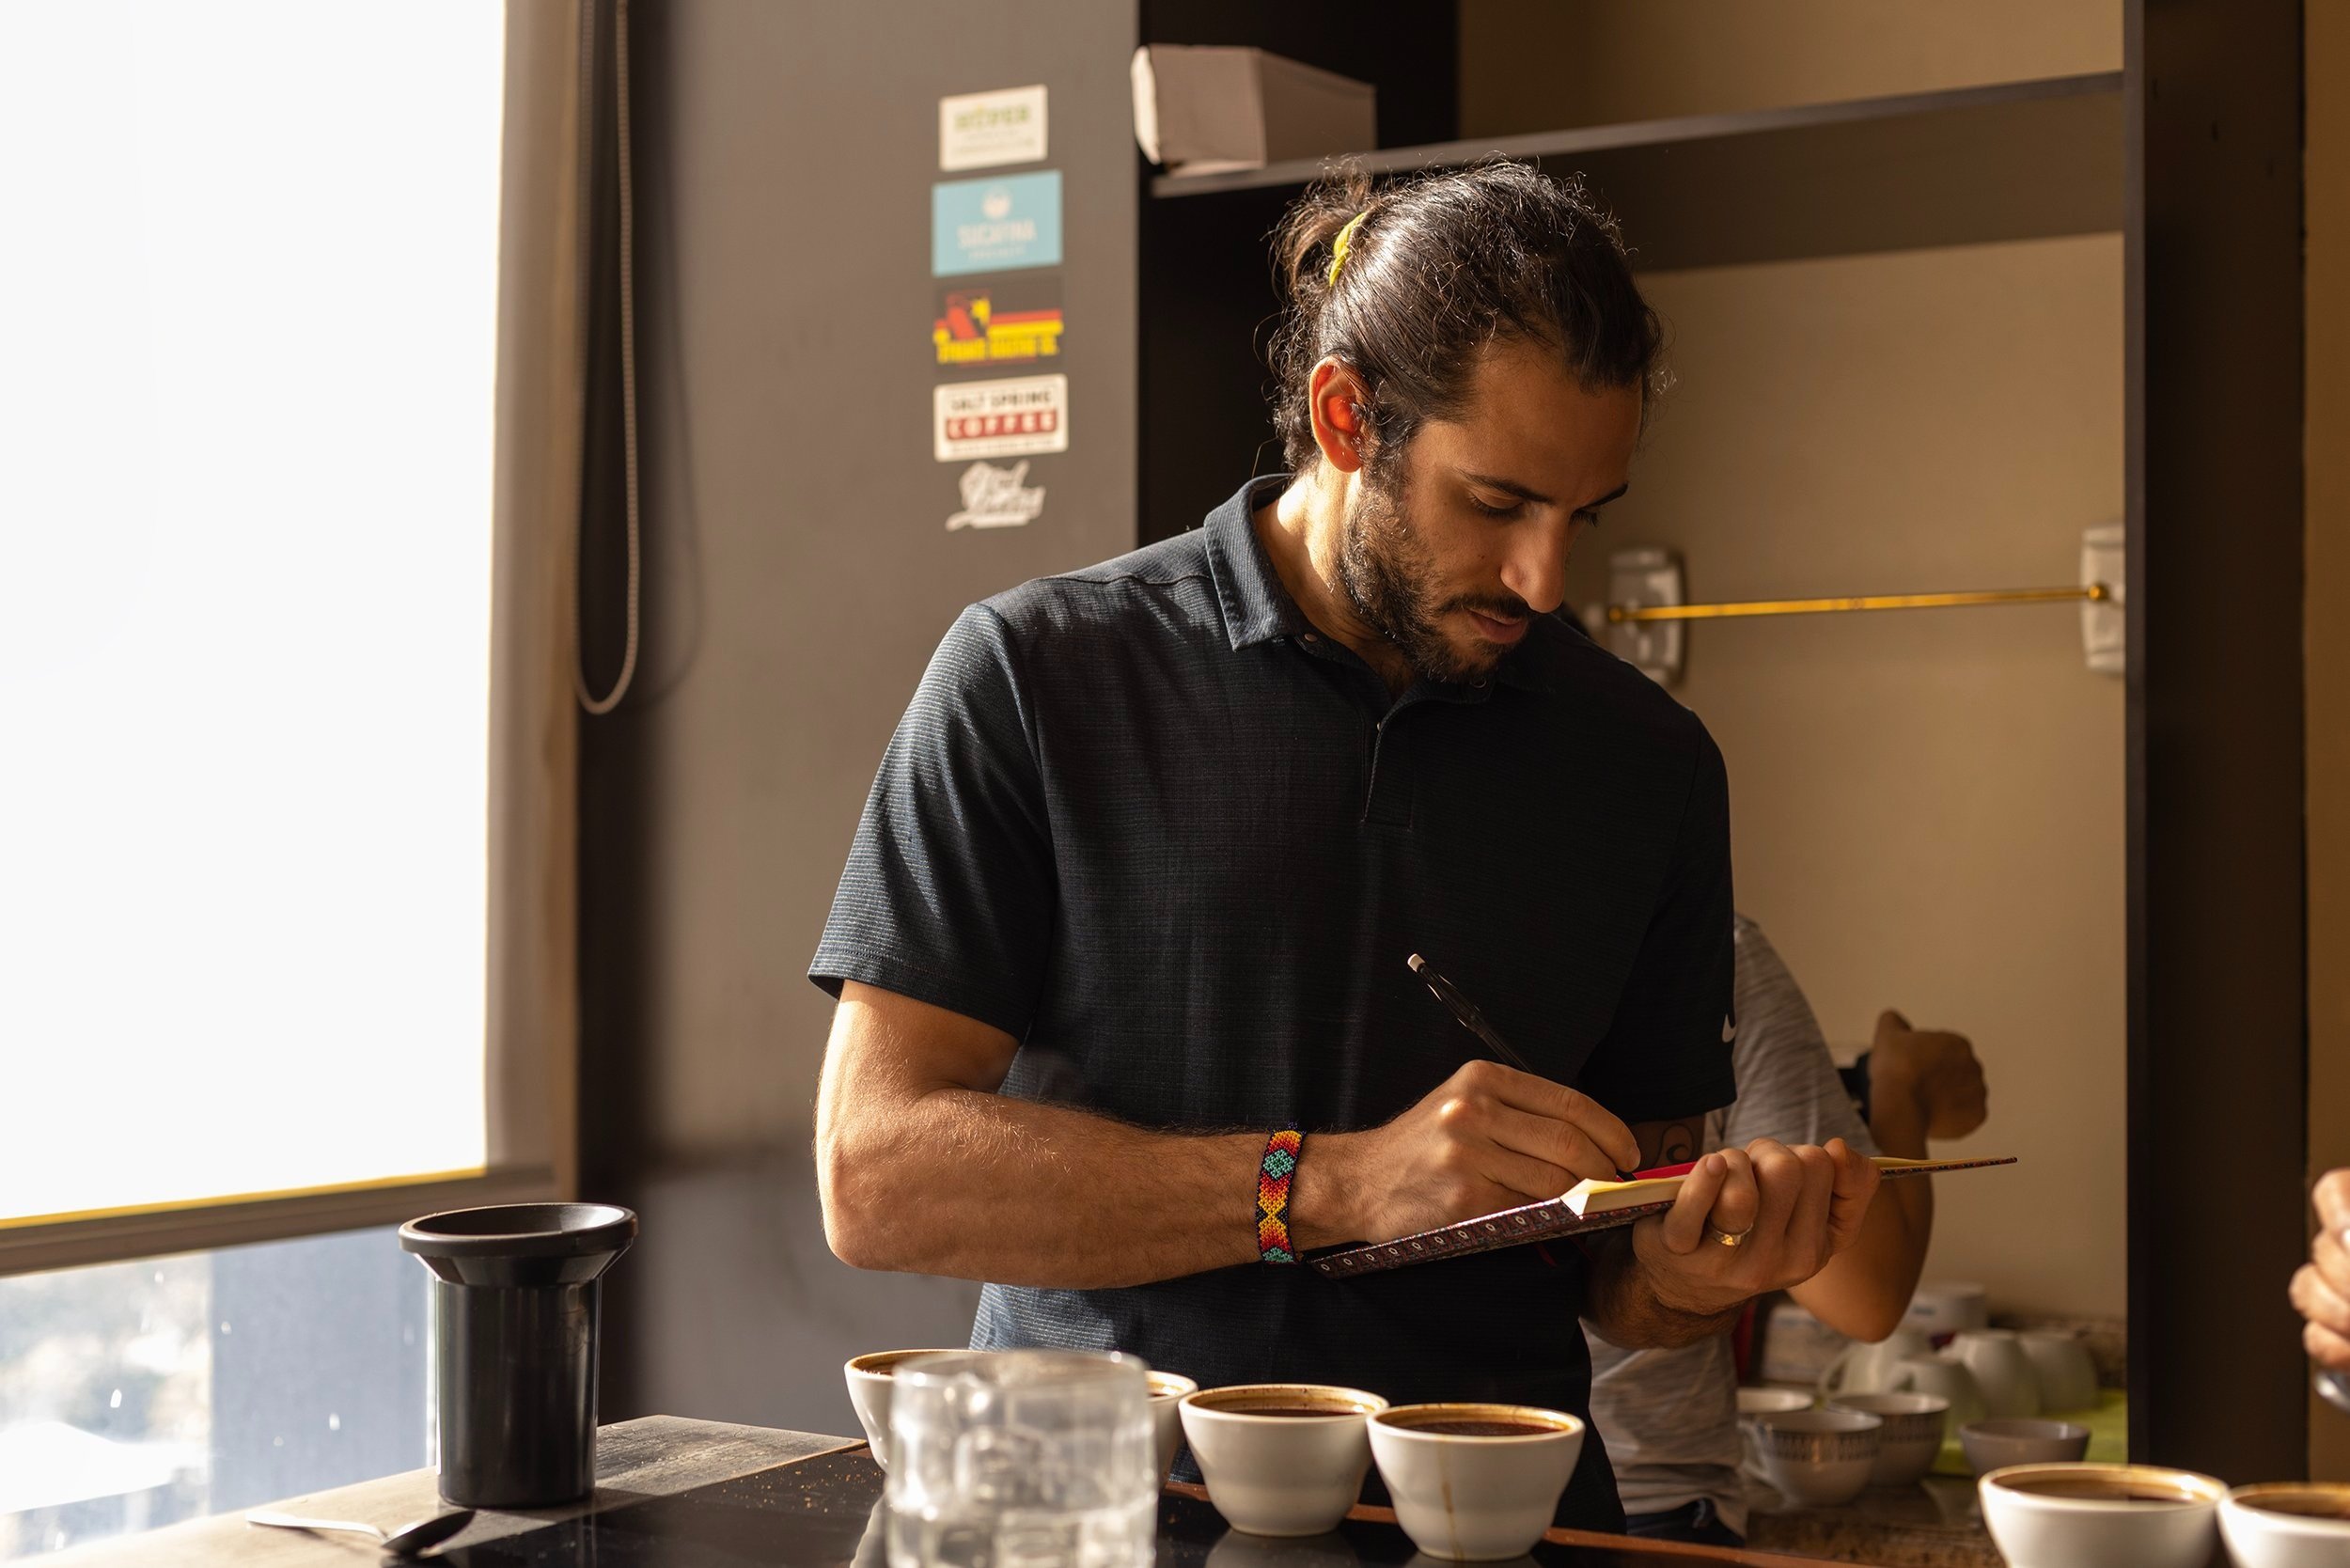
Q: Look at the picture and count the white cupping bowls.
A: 6